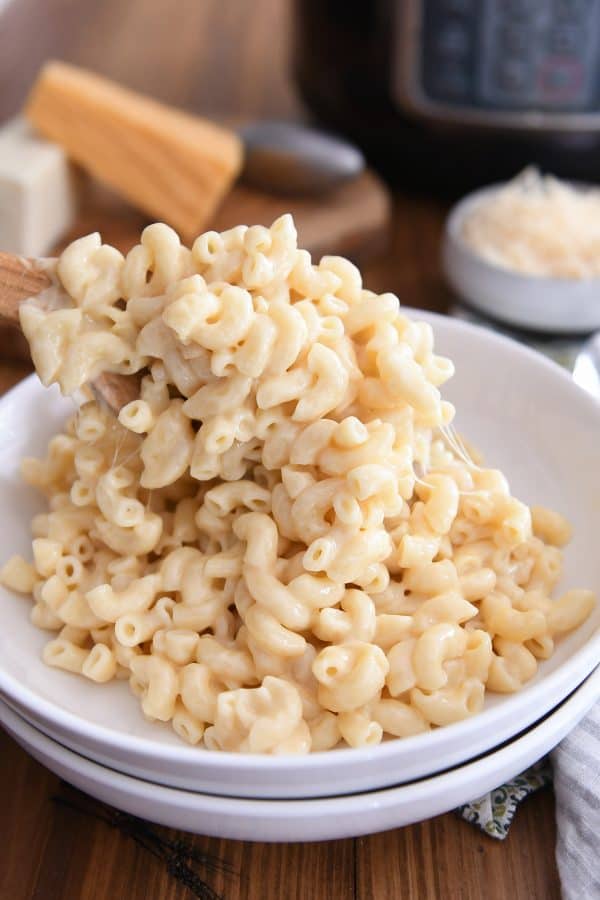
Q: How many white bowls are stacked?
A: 2